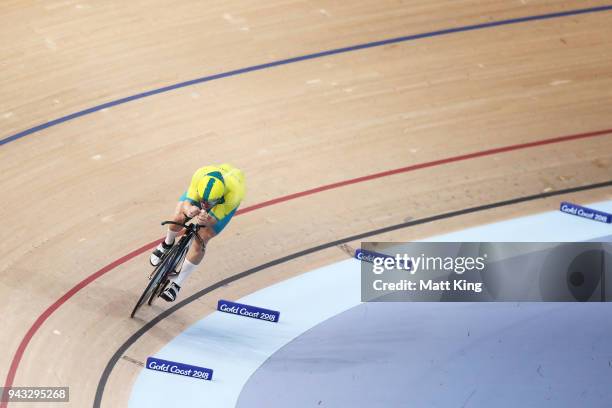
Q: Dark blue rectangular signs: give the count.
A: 4